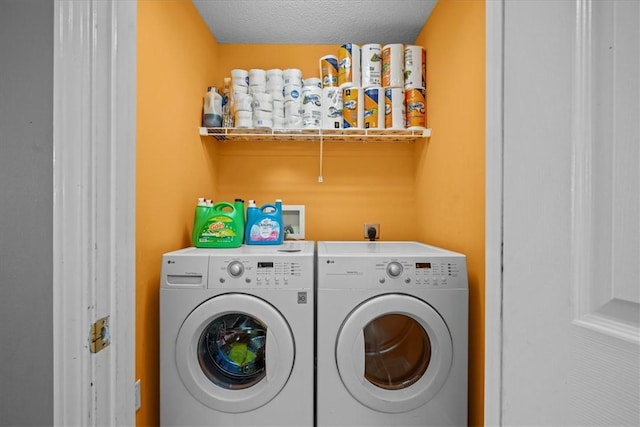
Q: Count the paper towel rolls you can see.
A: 11